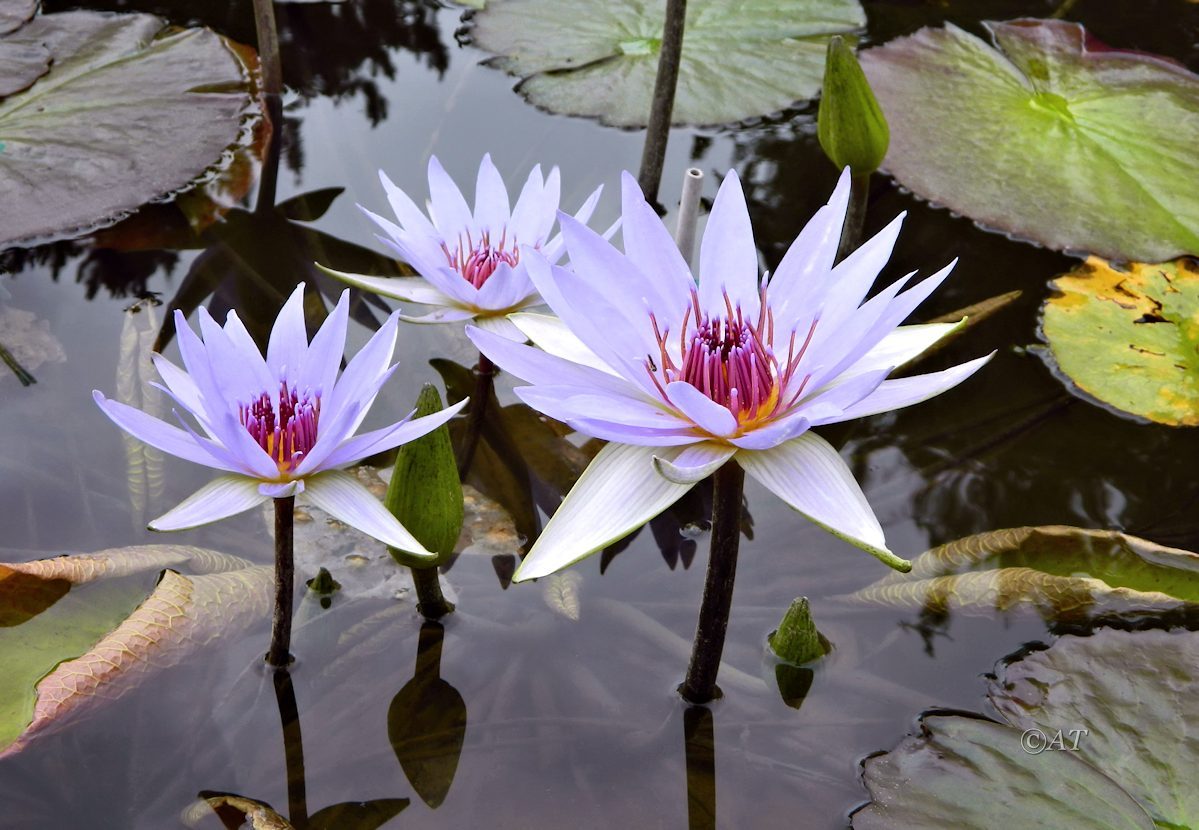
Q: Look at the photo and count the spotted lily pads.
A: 1